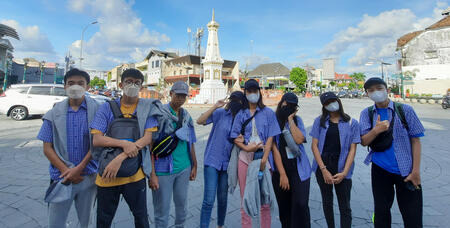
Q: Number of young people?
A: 8